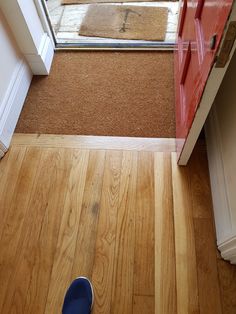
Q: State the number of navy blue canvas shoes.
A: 1